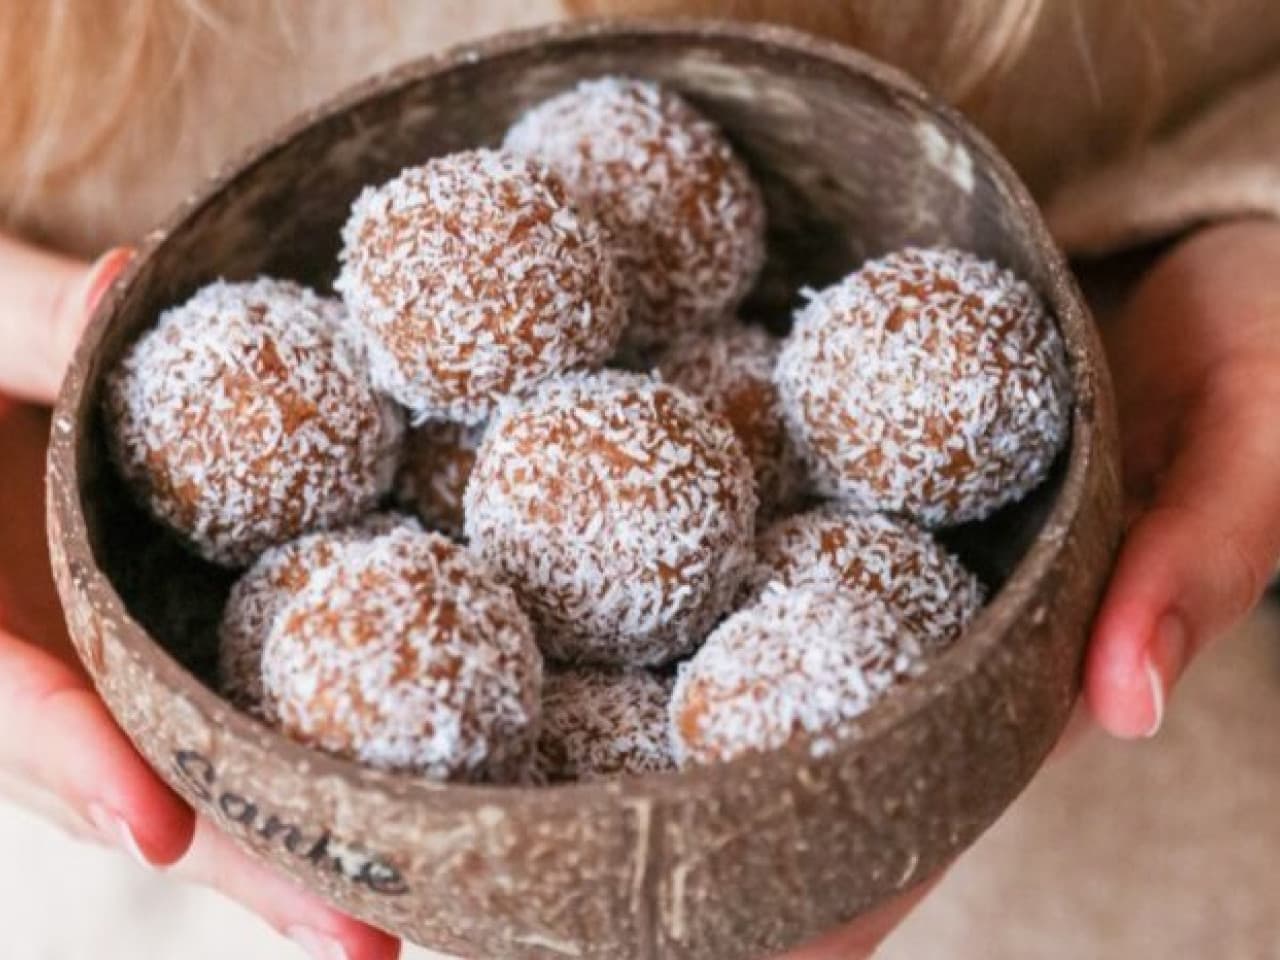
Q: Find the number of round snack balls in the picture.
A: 12